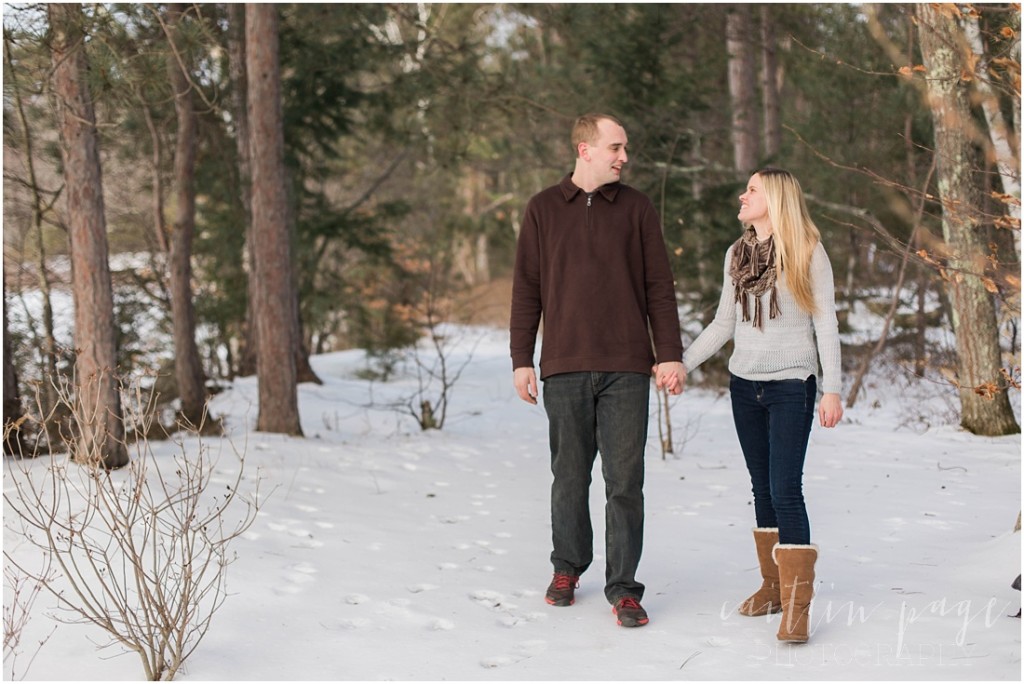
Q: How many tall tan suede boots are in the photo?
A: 2